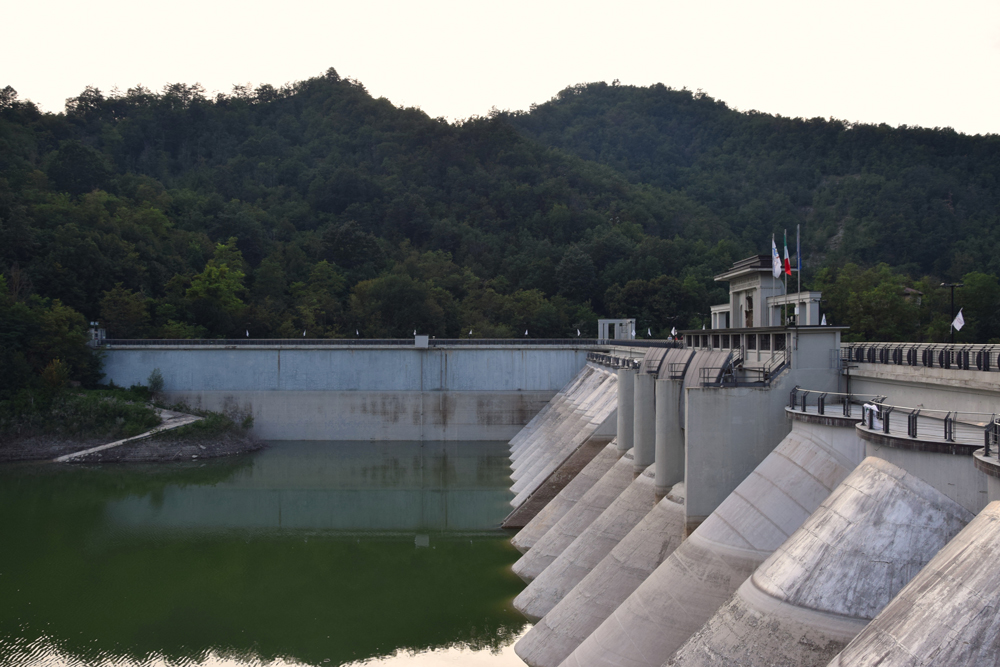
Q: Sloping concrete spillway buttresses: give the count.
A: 14